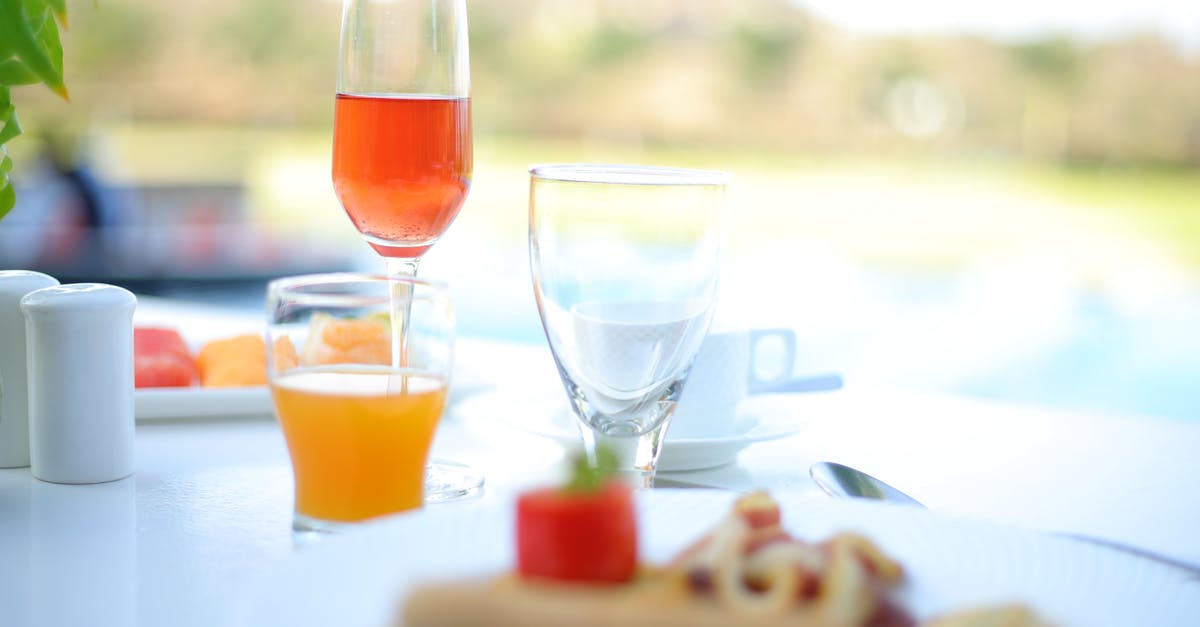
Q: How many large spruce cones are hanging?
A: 0